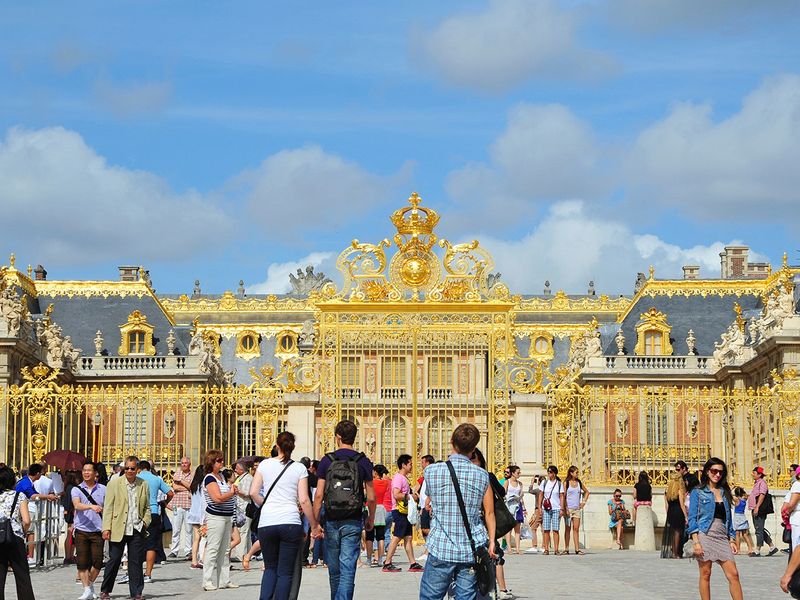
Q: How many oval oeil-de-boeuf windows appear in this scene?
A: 3